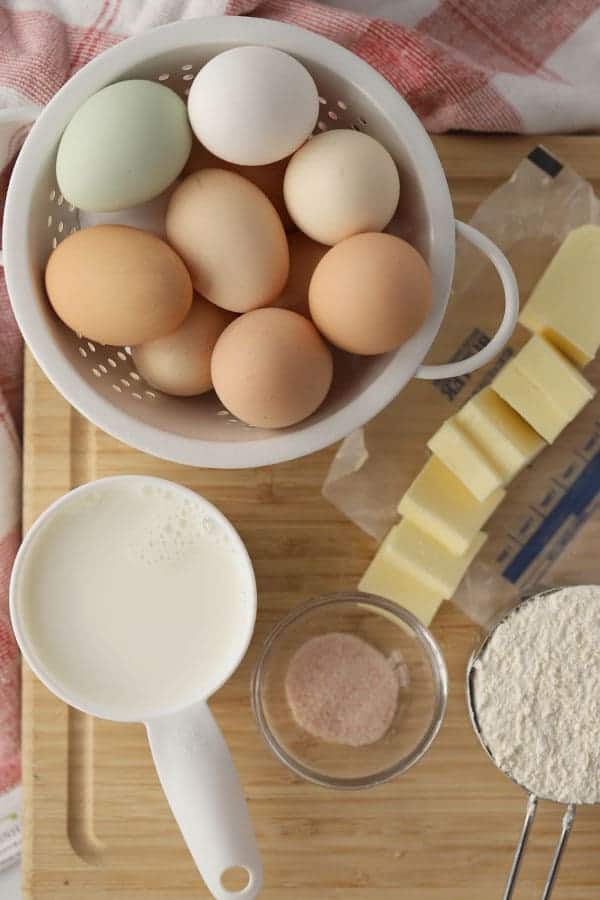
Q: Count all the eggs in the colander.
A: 11